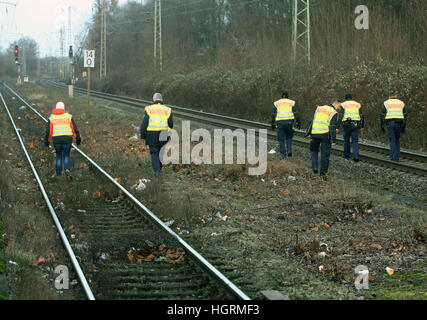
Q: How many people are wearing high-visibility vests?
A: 6